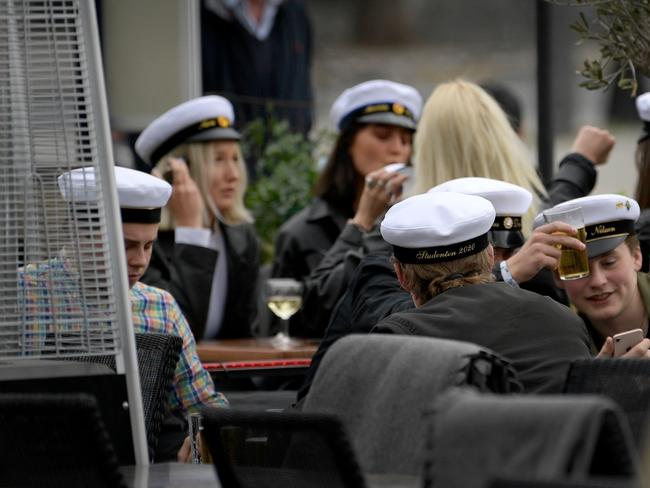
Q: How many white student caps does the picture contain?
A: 7